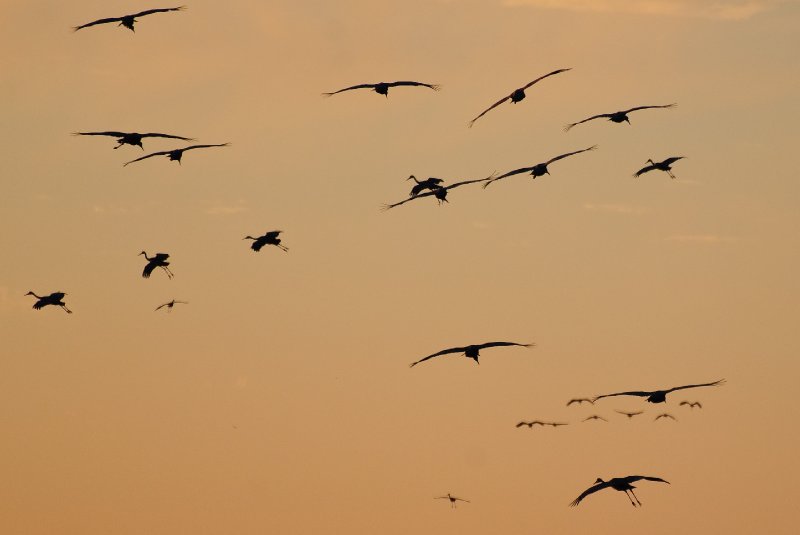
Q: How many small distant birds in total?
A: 9